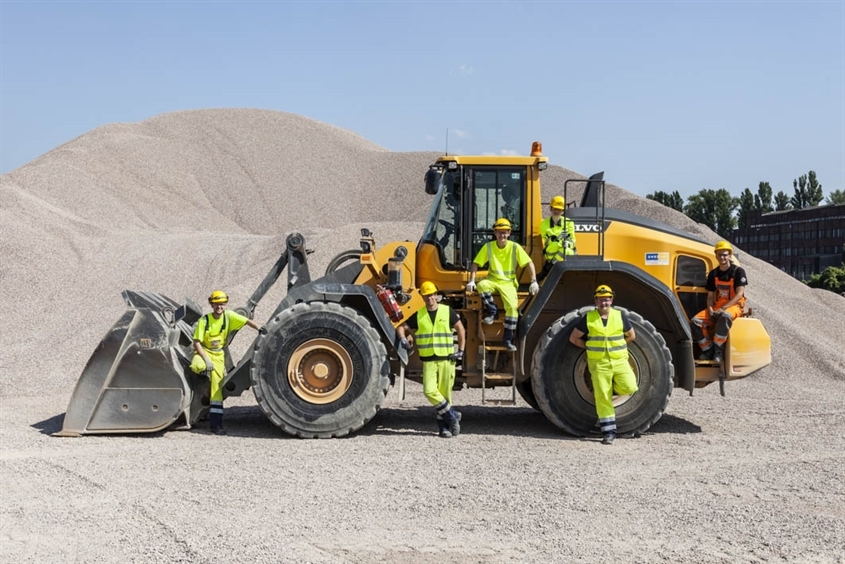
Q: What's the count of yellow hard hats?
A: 6